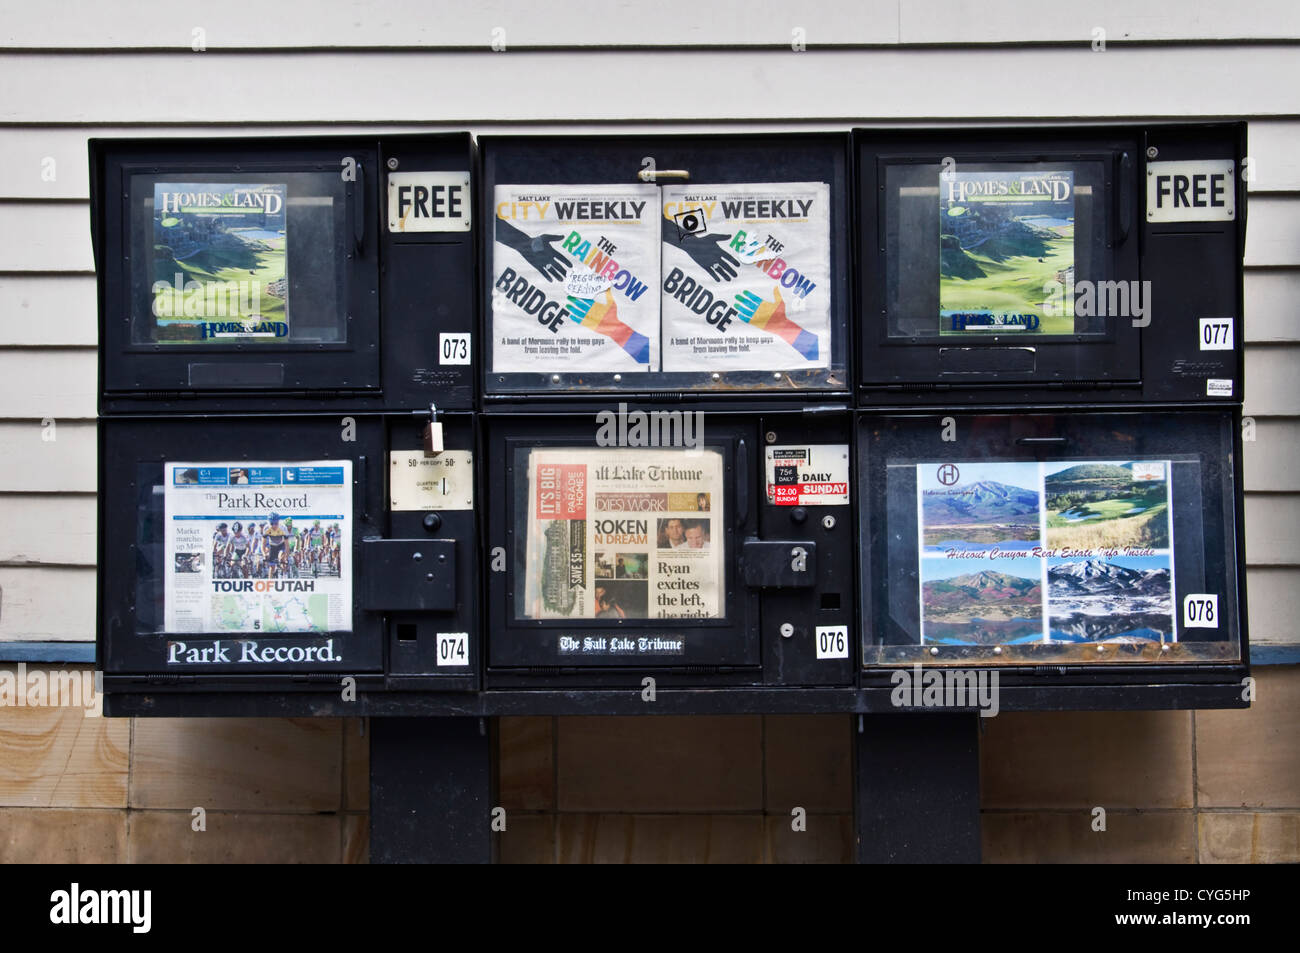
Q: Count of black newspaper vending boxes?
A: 6